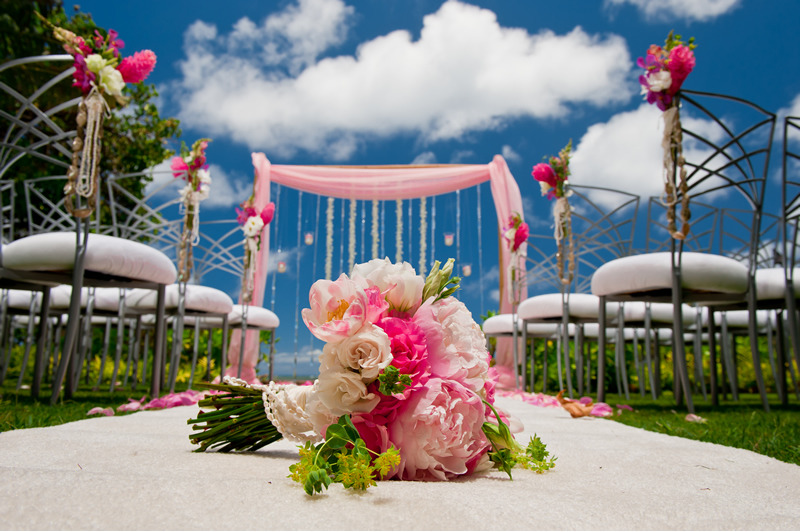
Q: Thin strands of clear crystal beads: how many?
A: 10